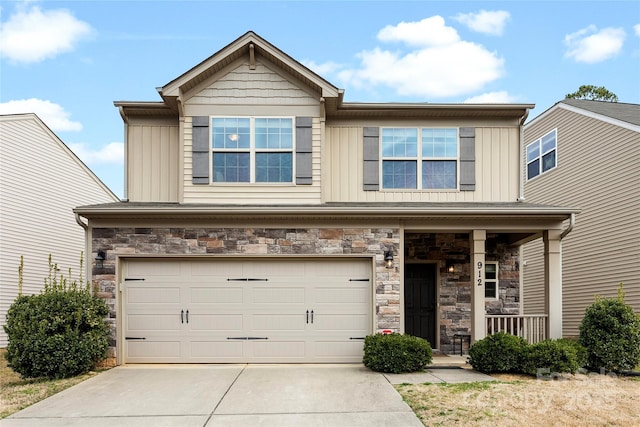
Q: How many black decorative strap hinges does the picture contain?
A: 8